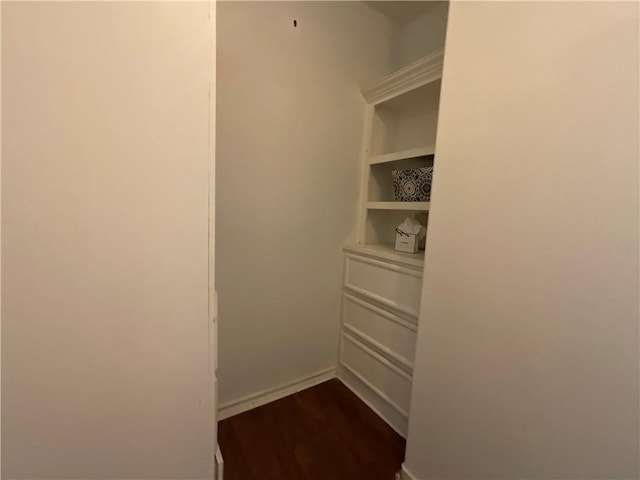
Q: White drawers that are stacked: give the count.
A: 3